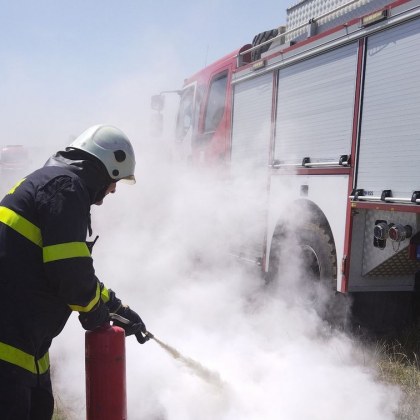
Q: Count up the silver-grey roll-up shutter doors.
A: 3